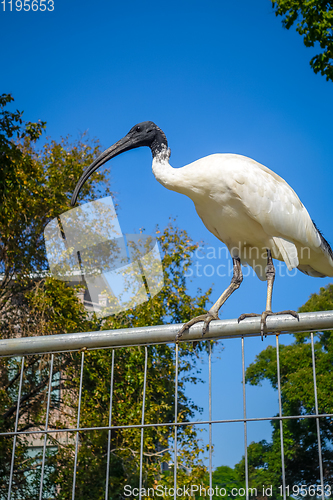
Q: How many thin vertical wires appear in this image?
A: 10